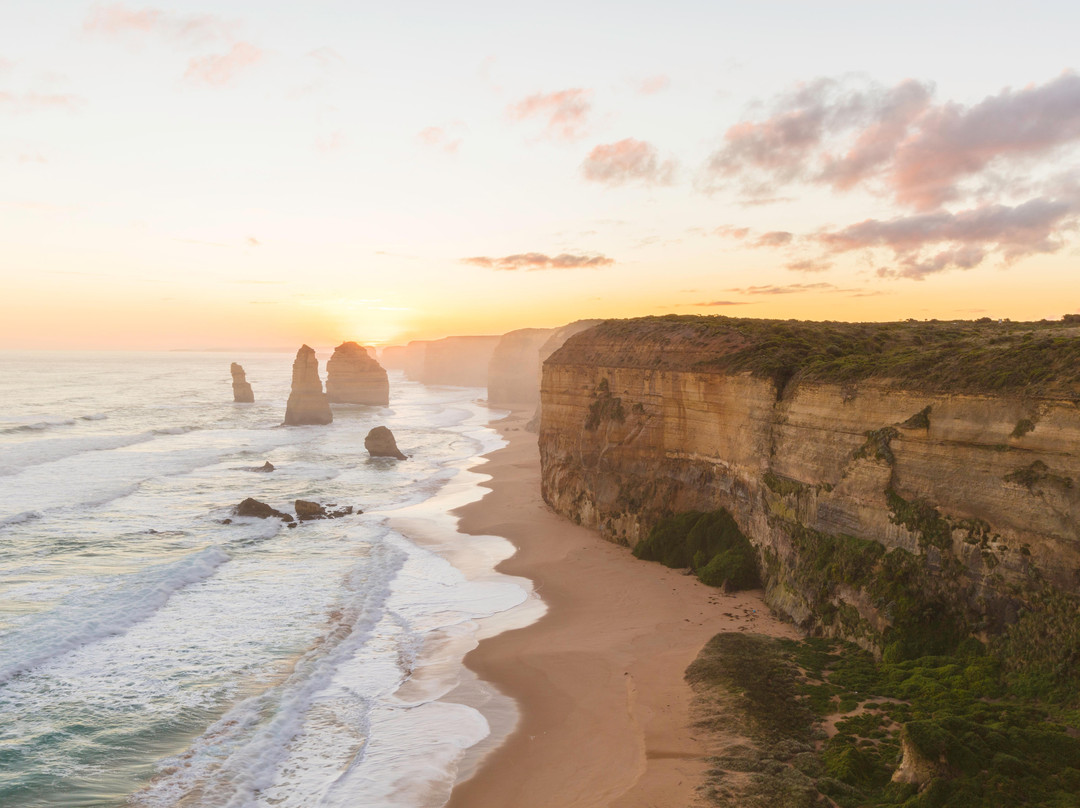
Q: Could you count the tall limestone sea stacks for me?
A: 3